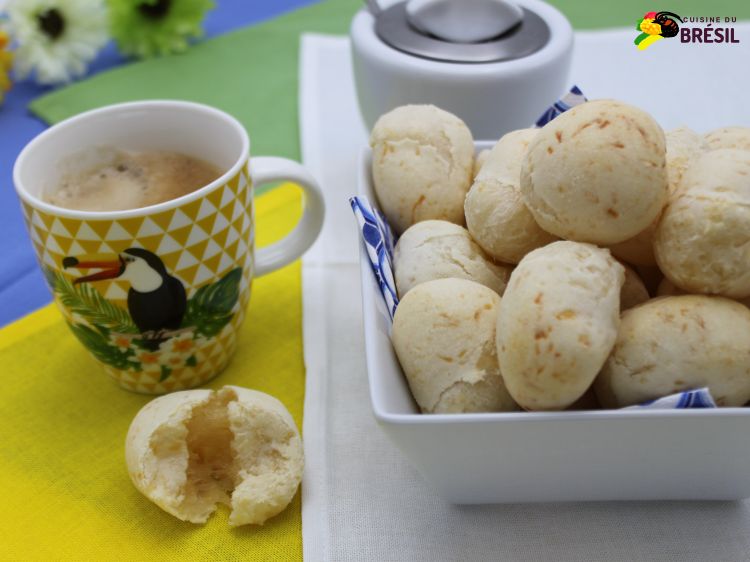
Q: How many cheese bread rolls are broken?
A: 1